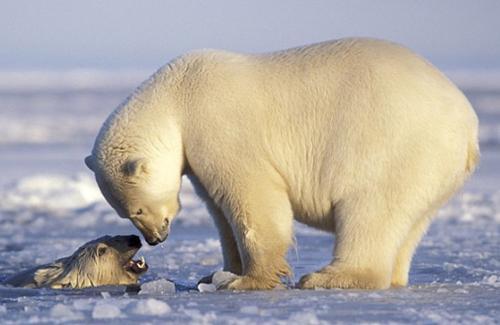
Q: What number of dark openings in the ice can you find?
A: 1